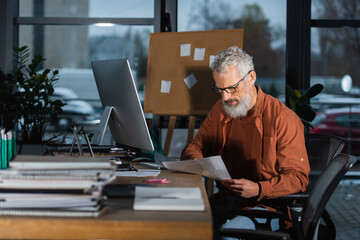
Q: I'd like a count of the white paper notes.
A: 5